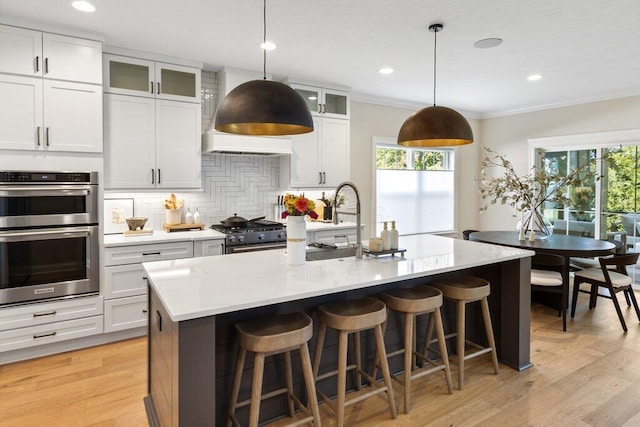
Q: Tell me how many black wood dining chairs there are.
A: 4